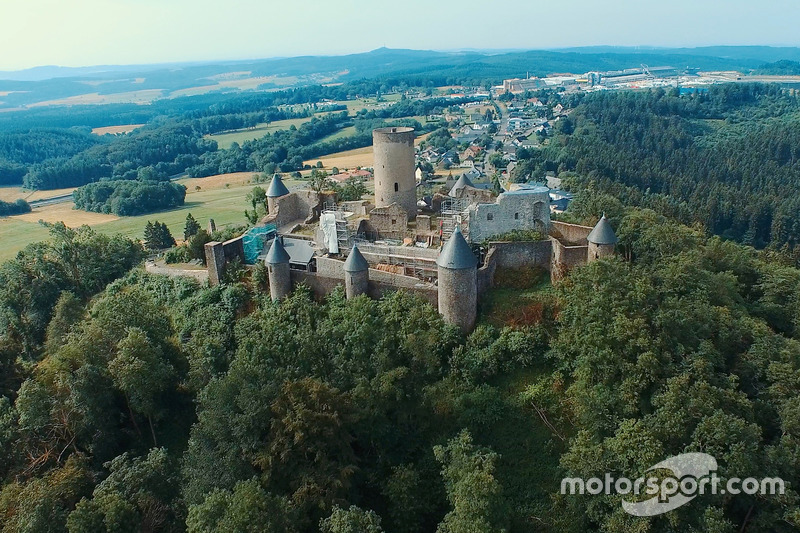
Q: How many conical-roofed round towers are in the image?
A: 6